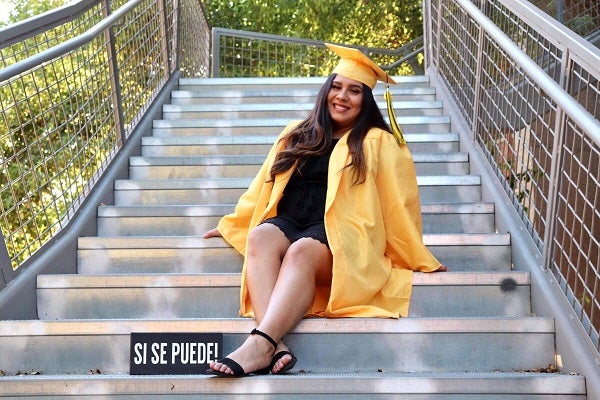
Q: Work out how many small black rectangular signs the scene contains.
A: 1